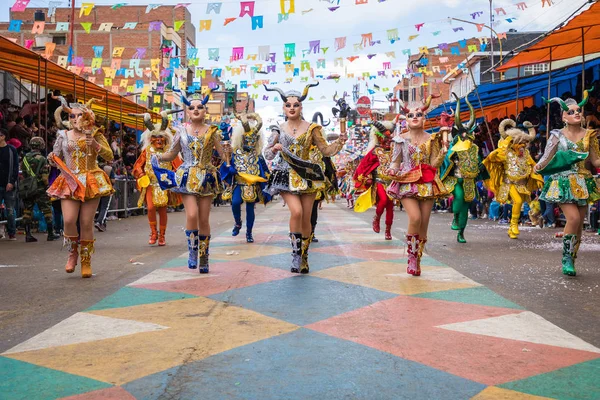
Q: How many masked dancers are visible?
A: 11